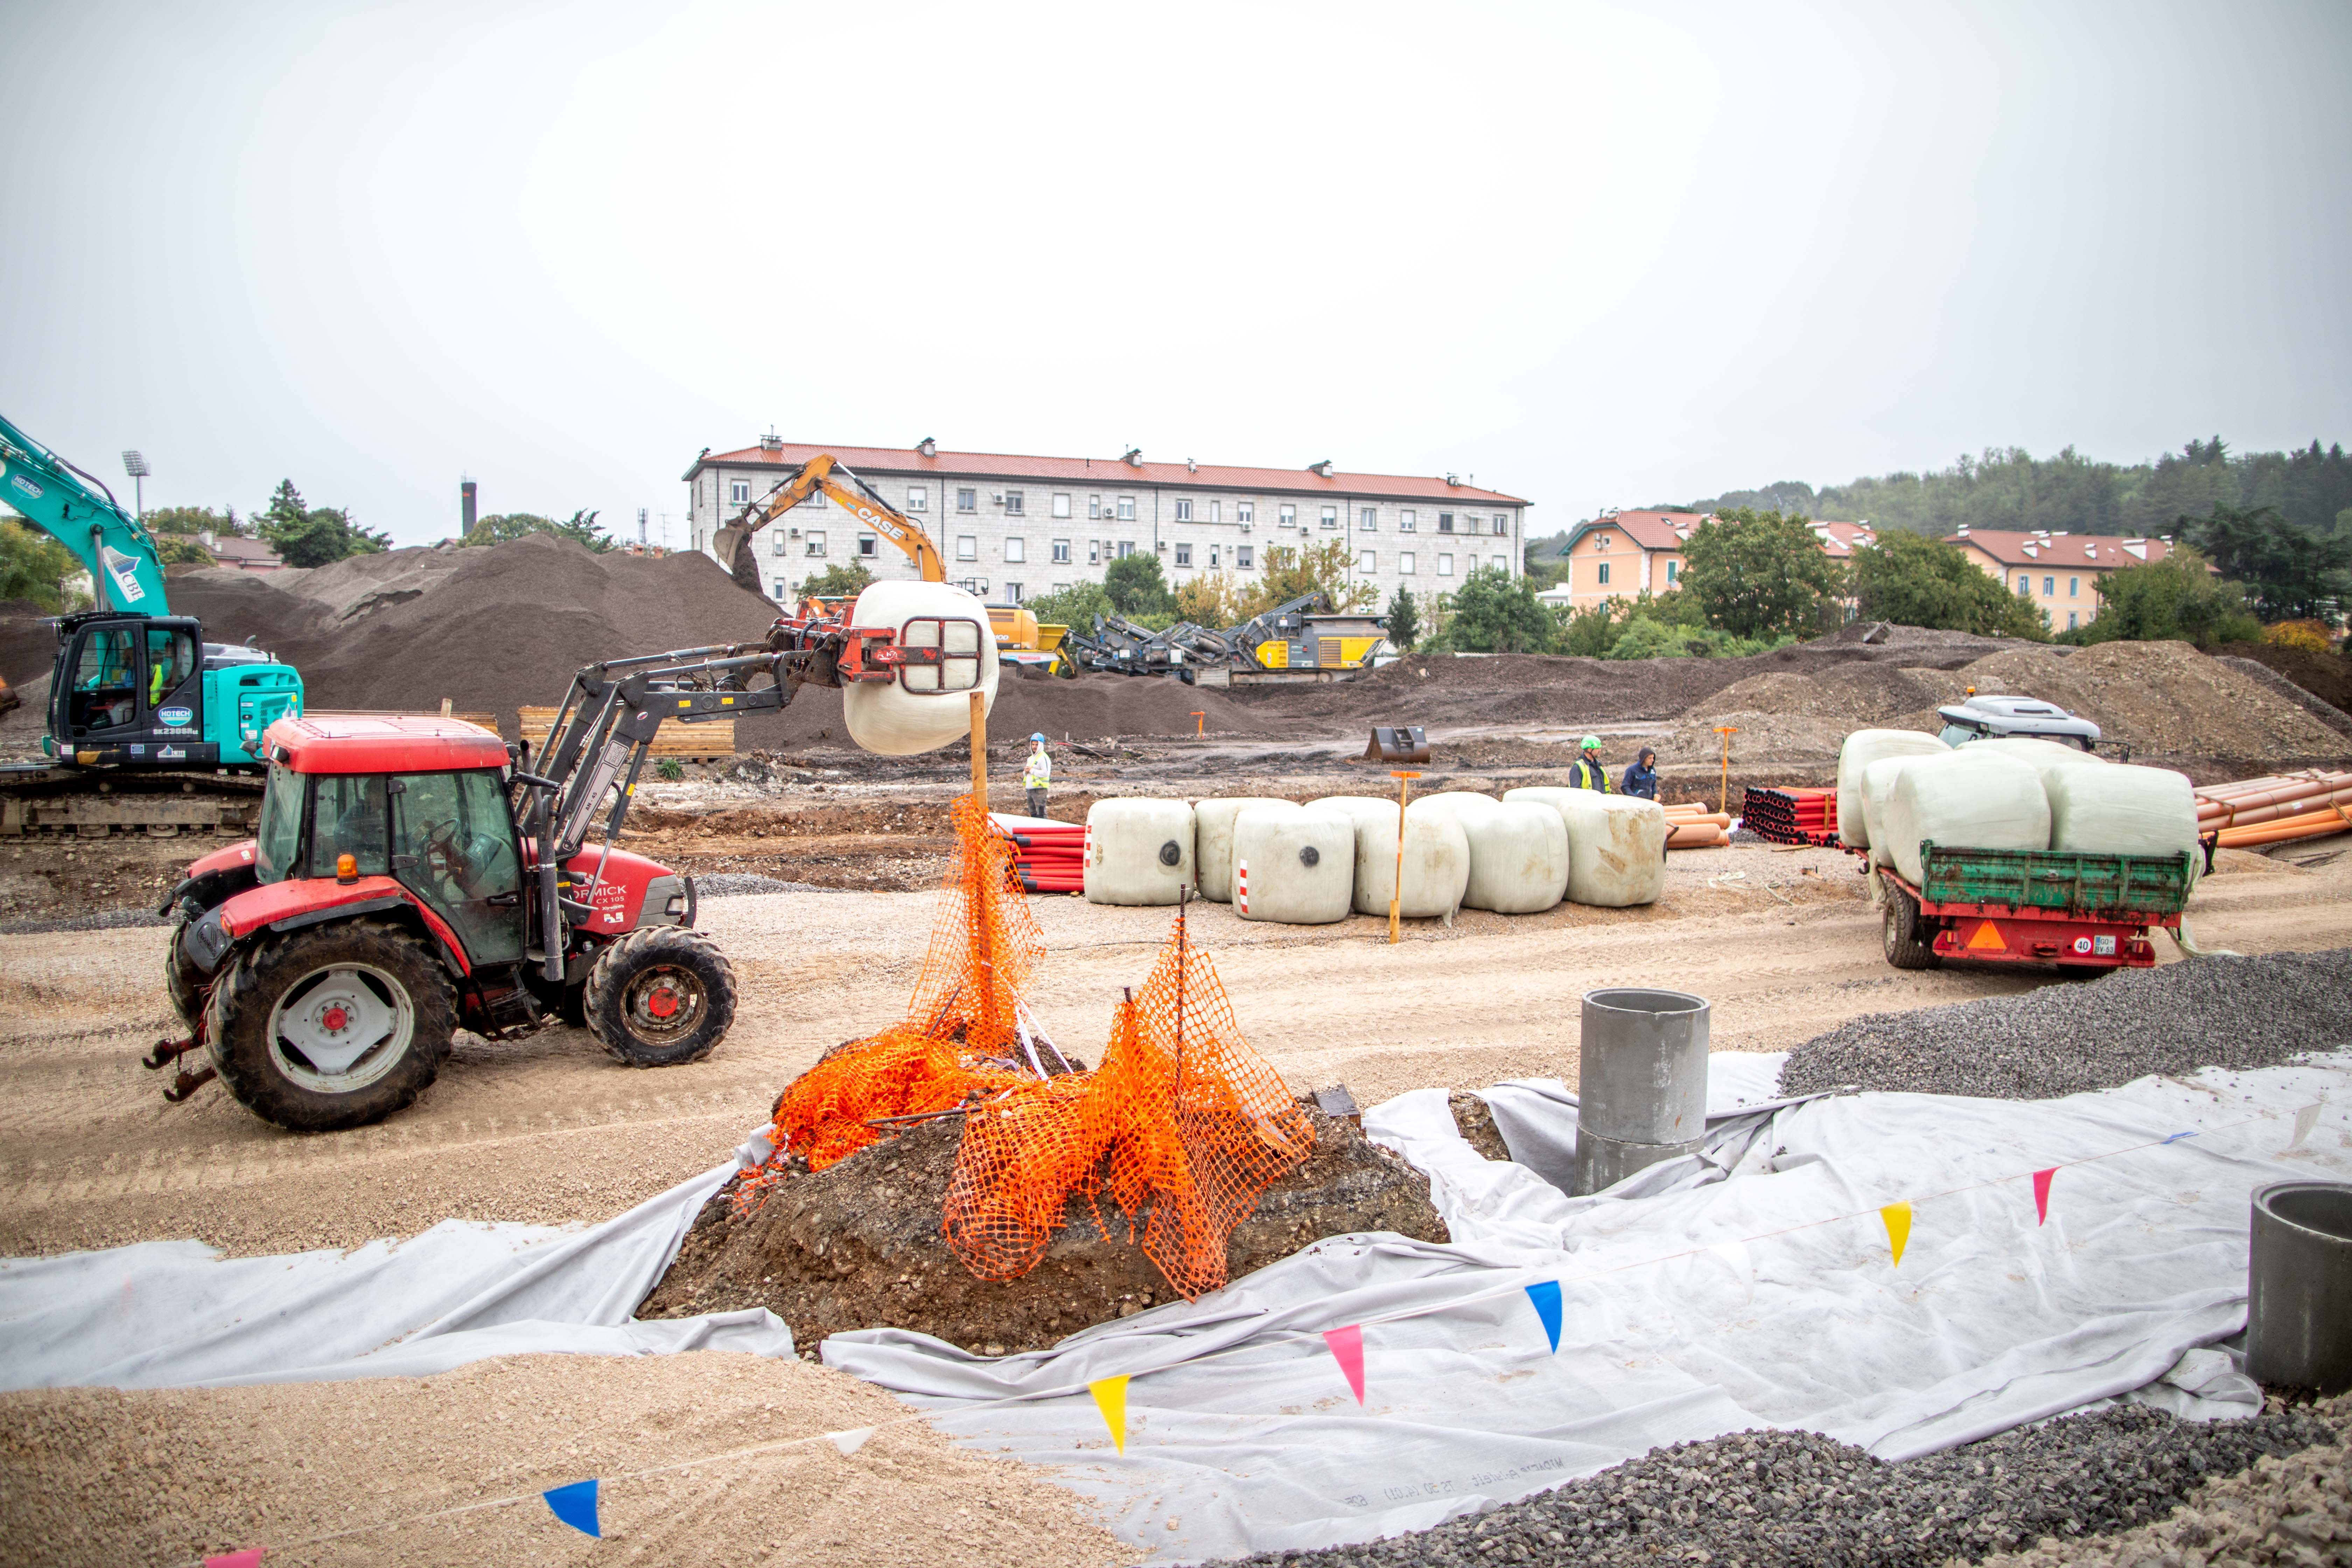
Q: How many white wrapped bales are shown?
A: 15